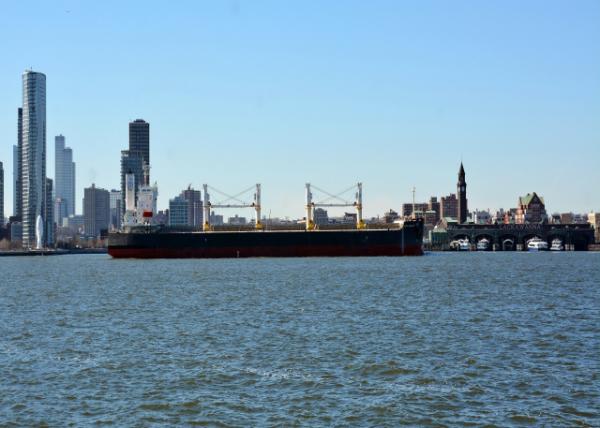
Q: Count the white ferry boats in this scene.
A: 4